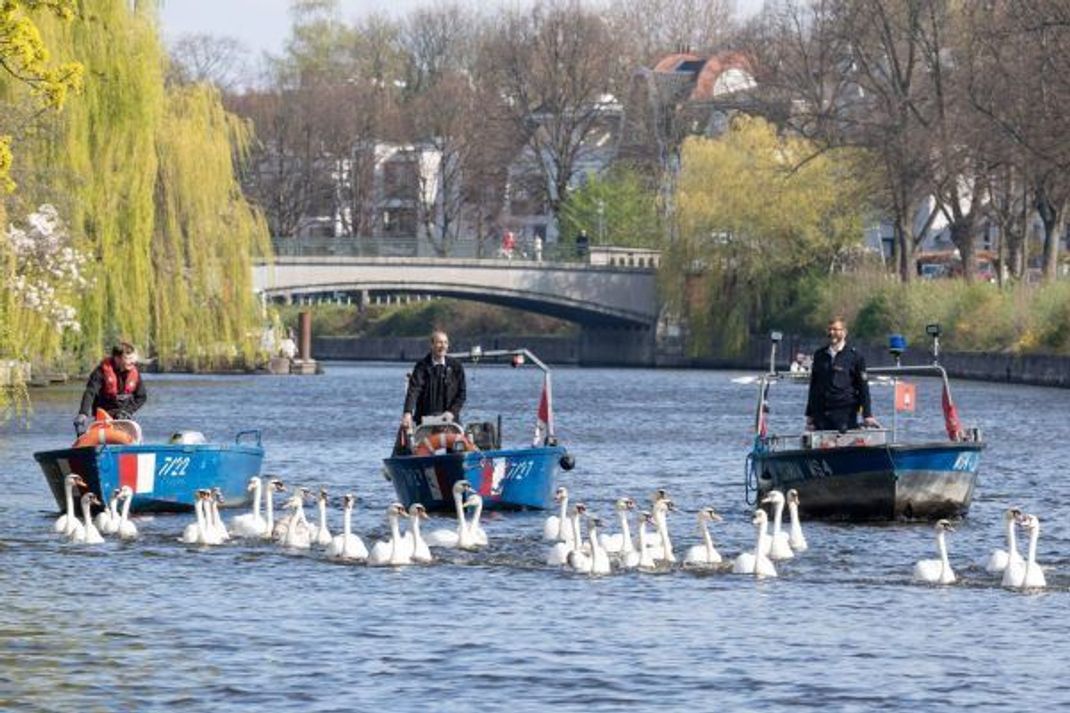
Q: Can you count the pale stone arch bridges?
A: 1